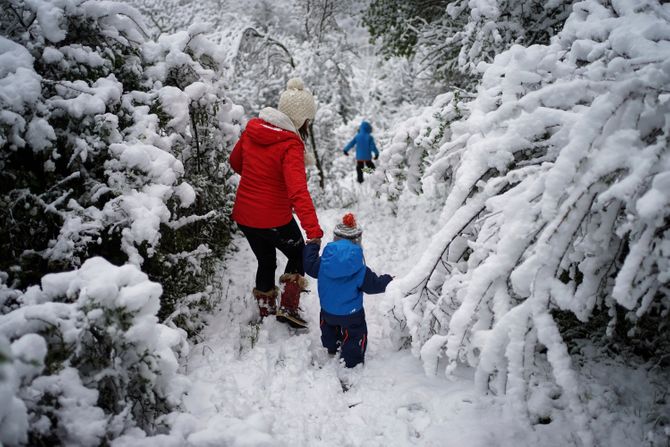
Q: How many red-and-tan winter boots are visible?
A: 2